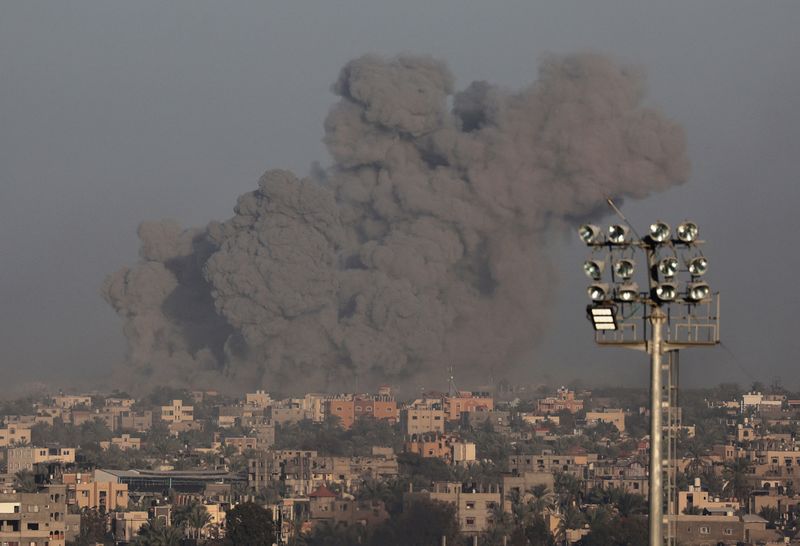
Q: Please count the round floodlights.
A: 12